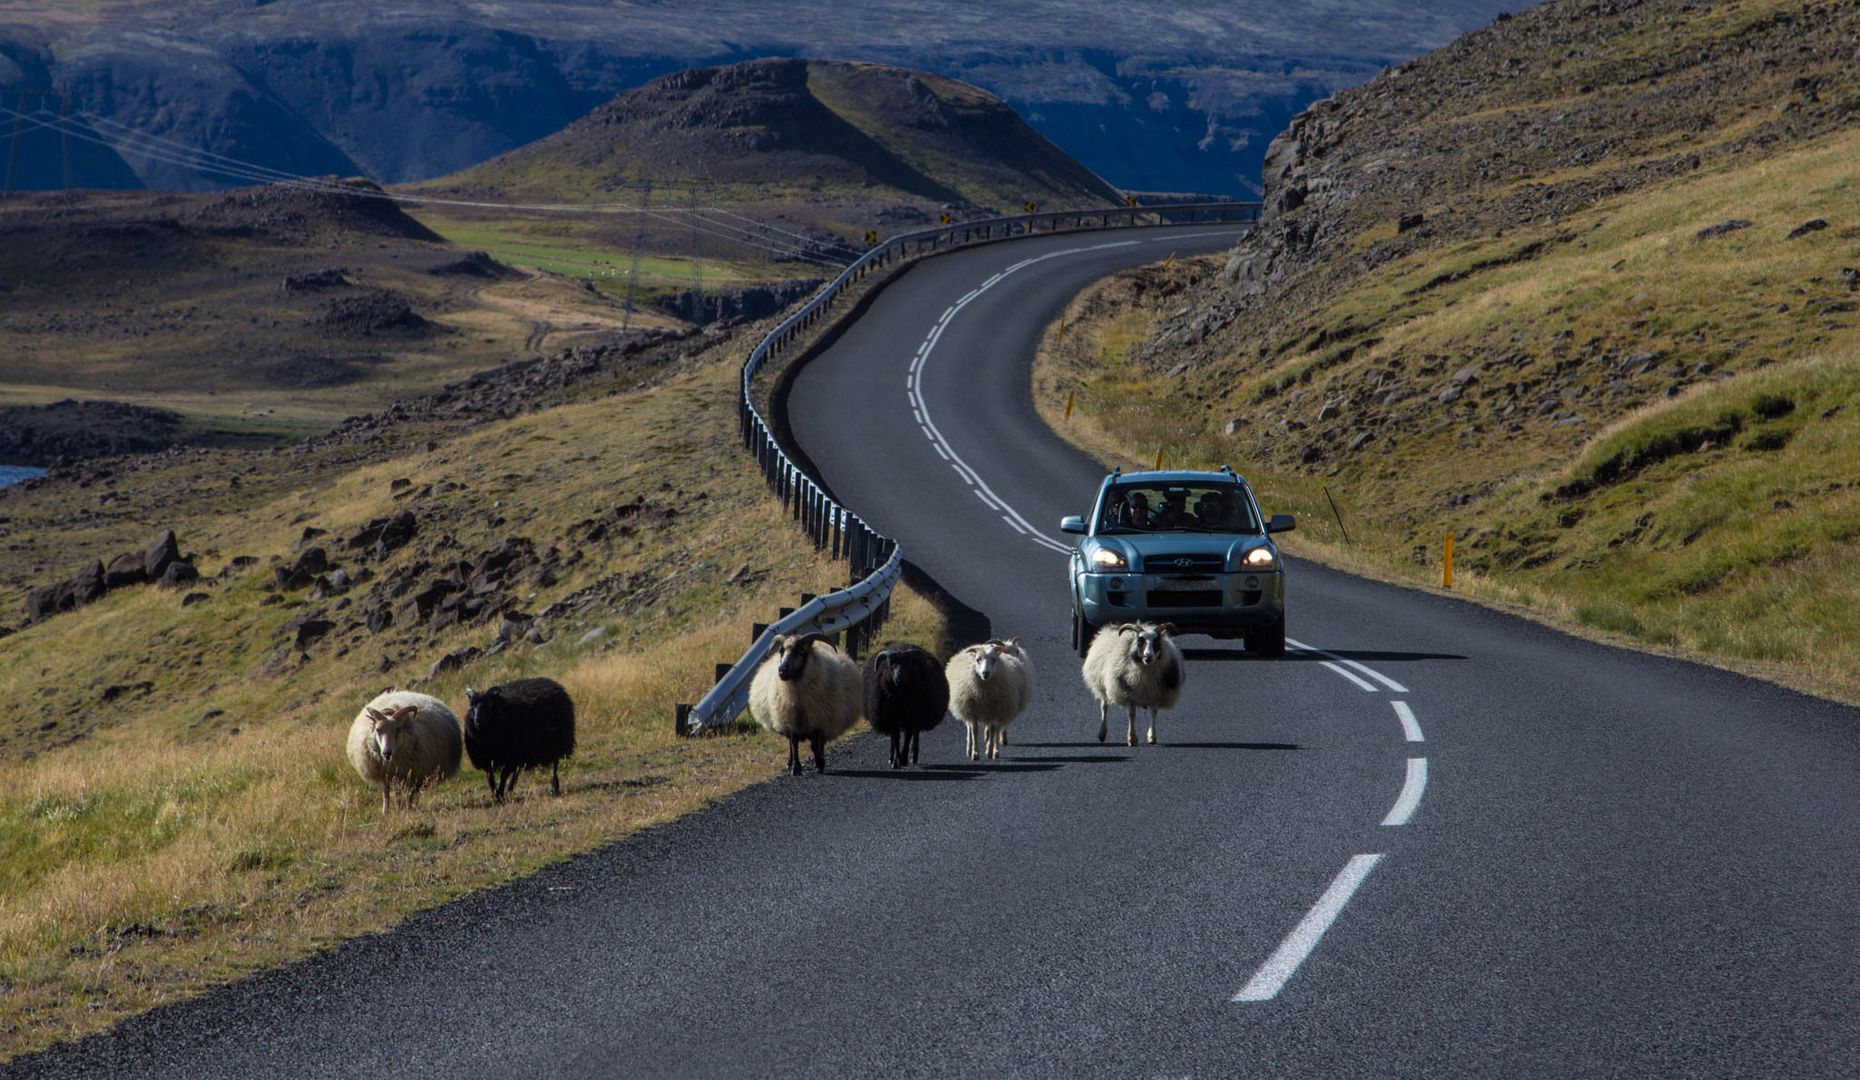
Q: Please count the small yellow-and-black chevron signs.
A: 4